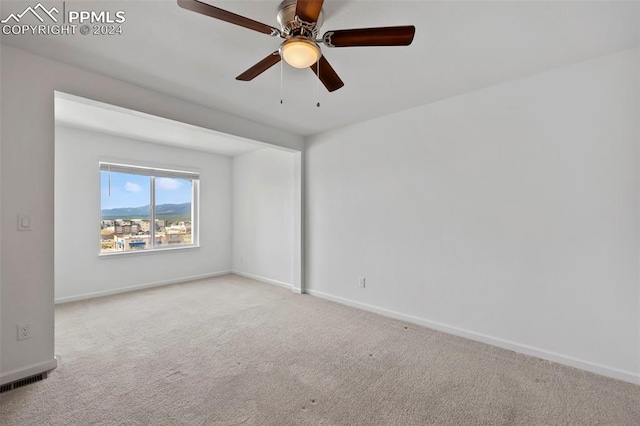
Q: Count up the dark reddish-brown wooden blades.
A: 5